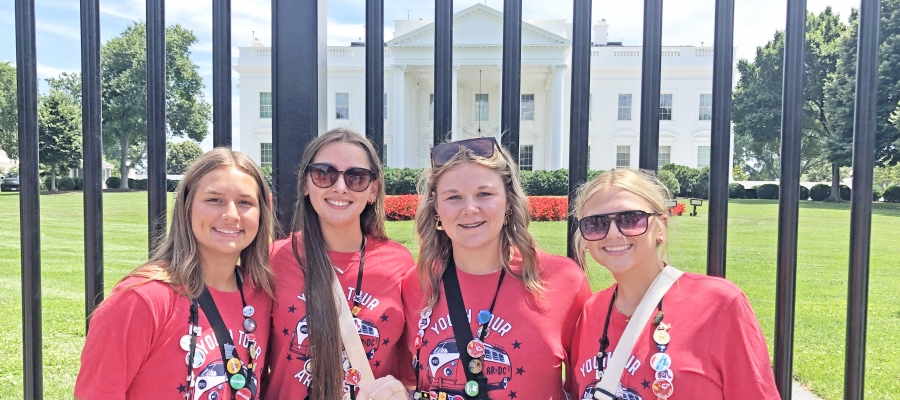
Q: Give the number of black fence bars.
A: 13